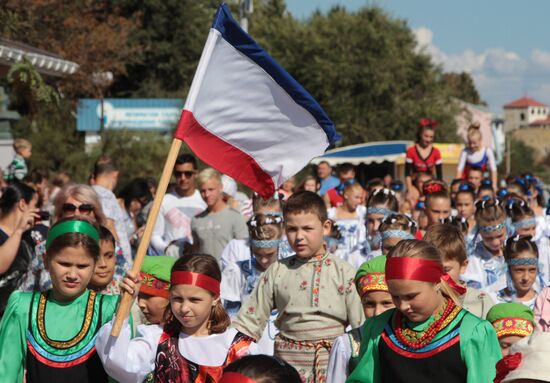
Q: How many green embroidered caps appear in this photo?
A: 3